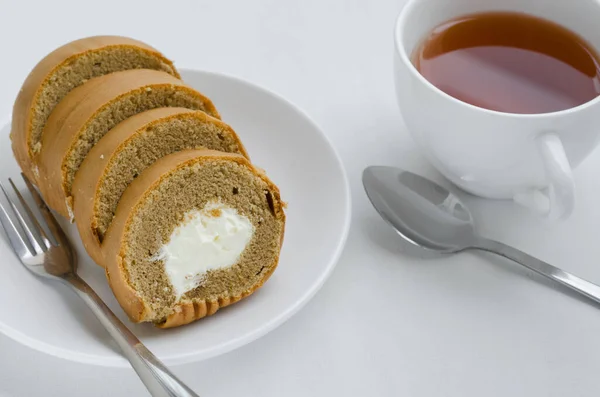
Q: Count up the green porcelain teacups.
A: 0